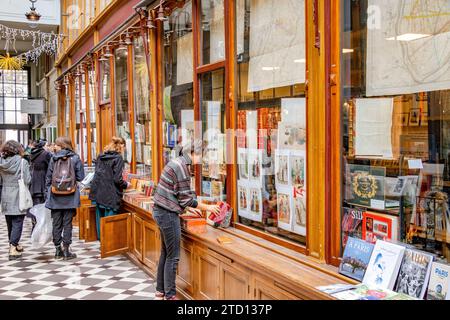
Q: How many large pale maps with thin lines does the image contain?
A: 2